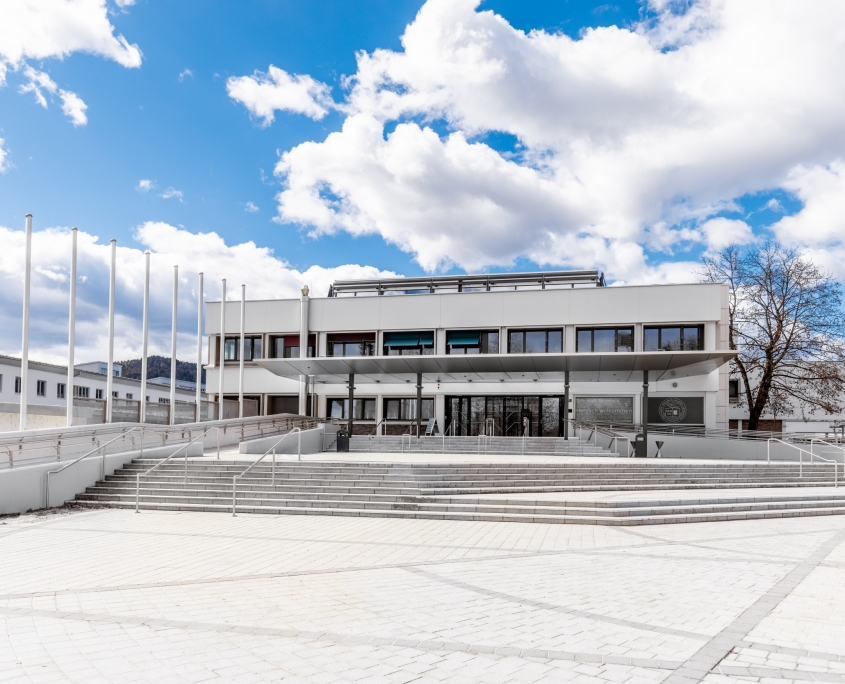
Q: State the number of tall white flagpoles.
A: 8